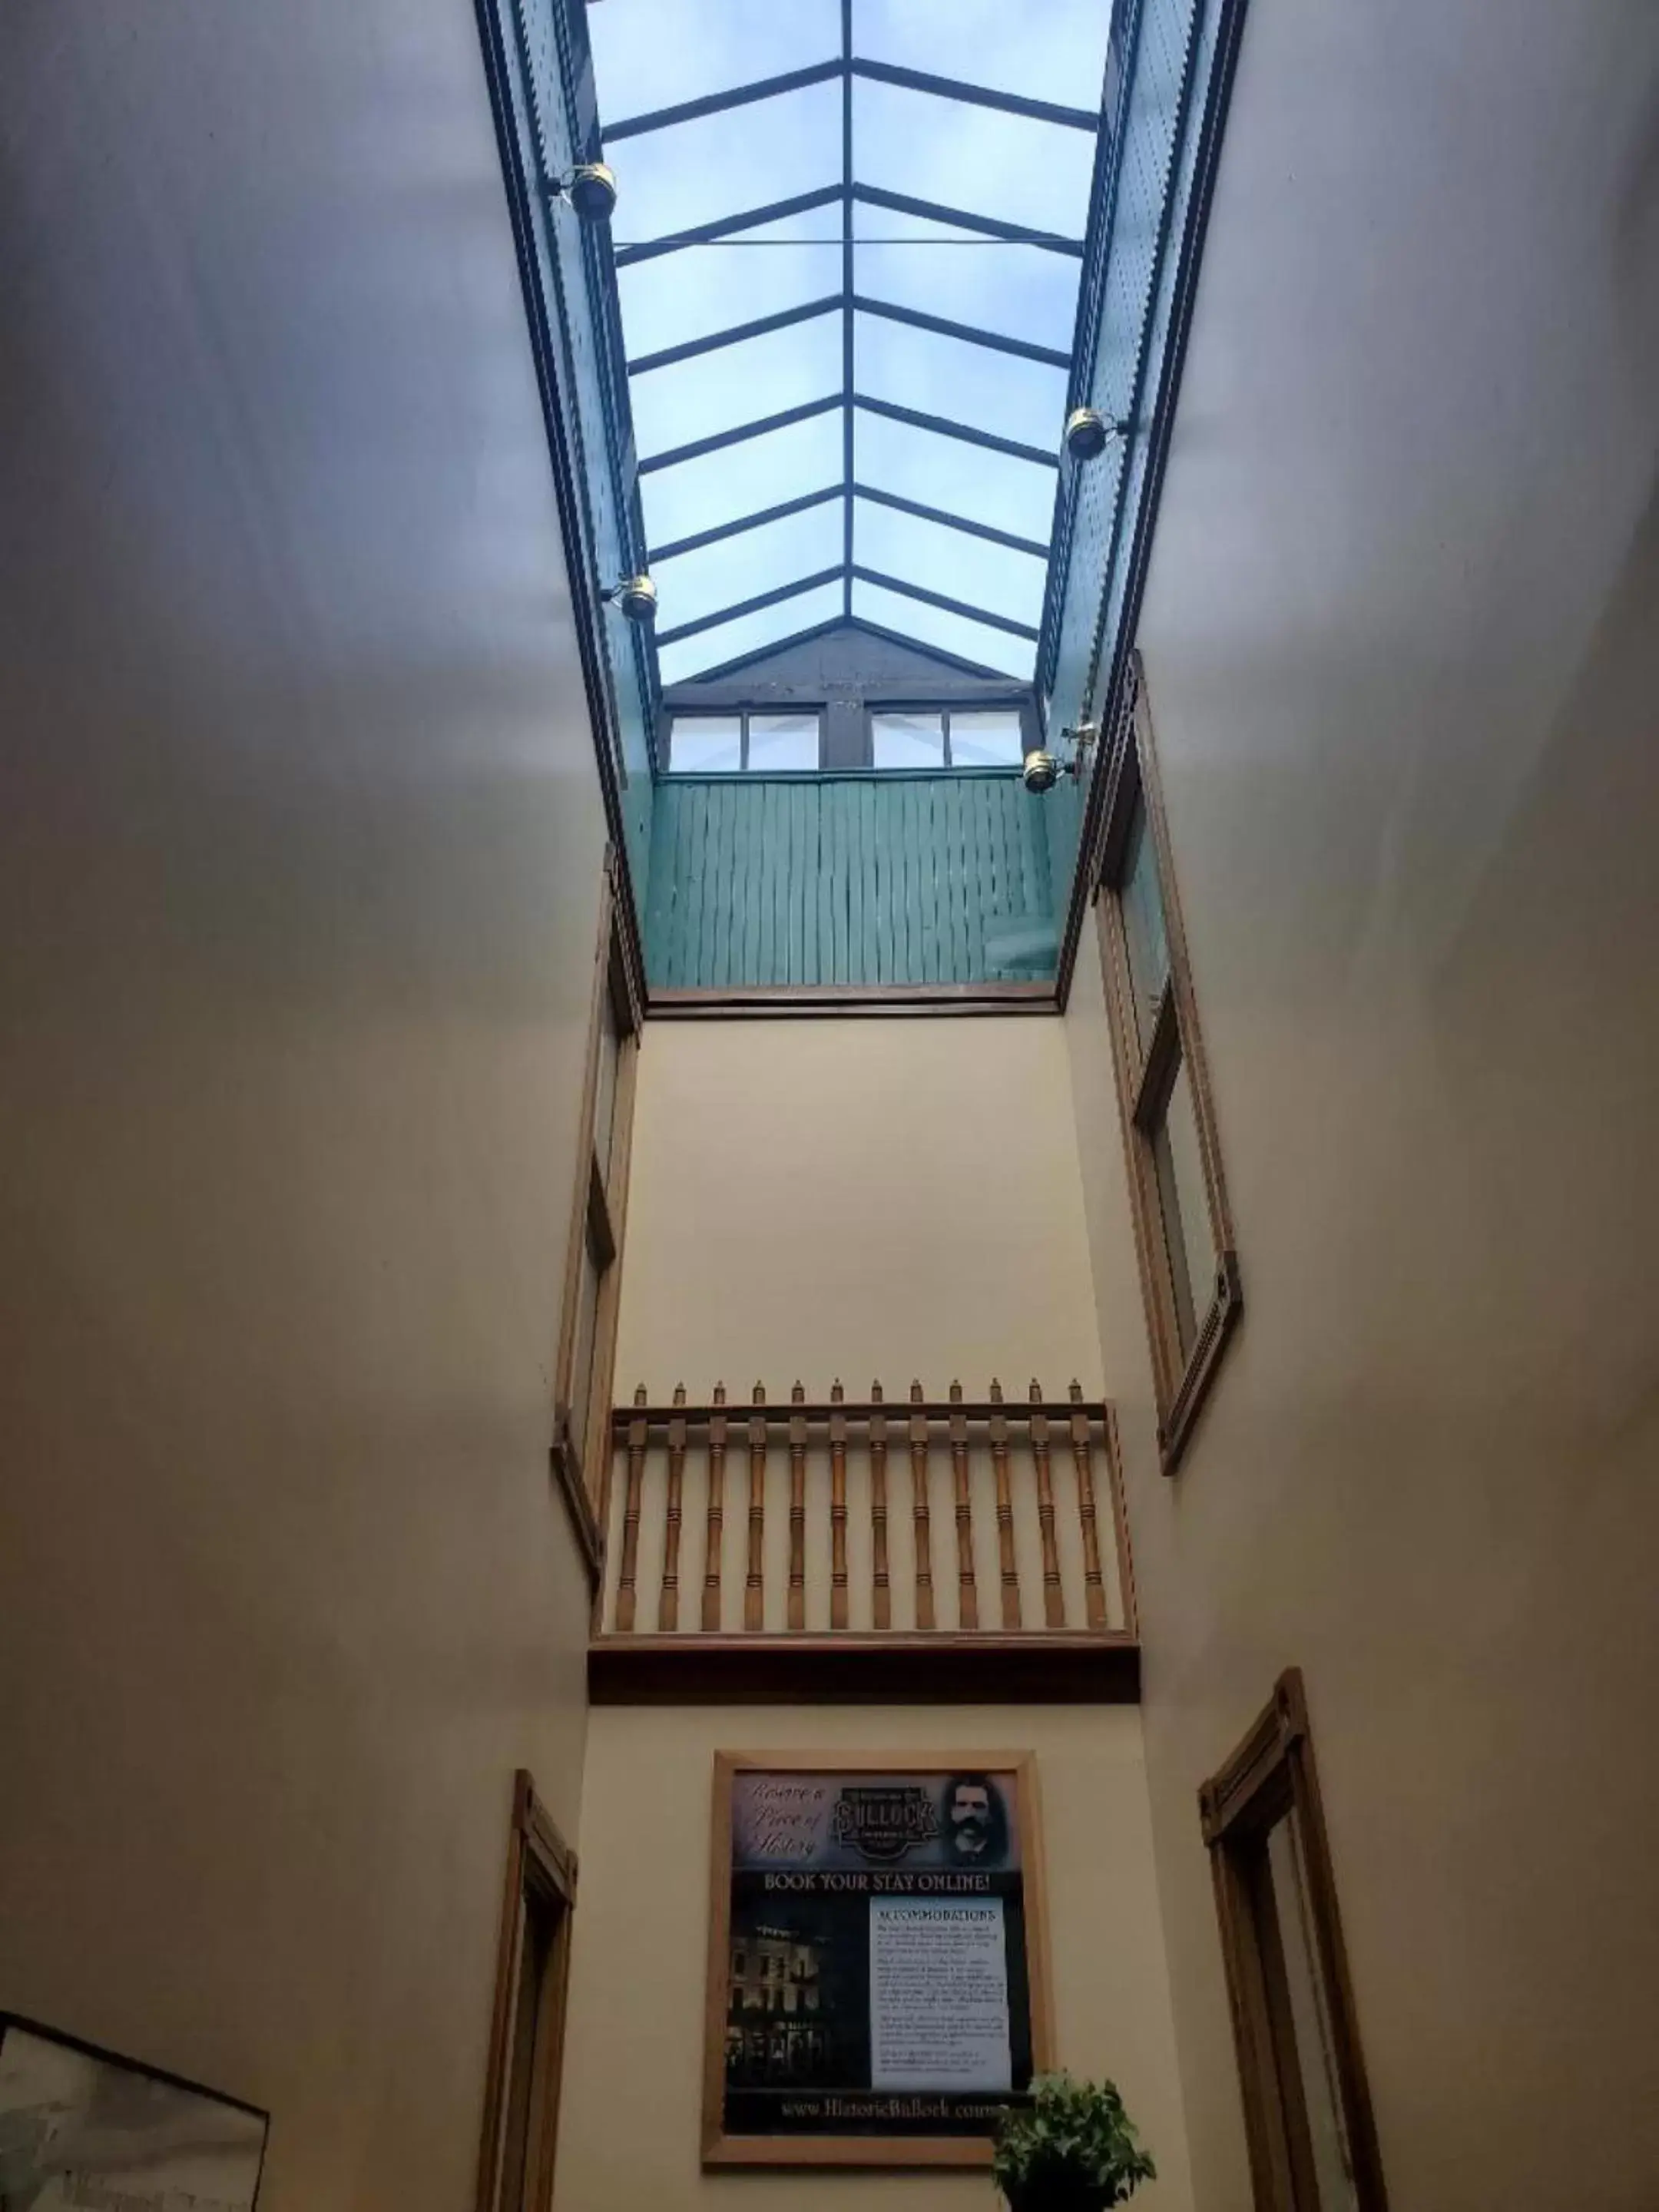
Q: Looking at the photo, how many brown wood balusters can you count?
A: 12